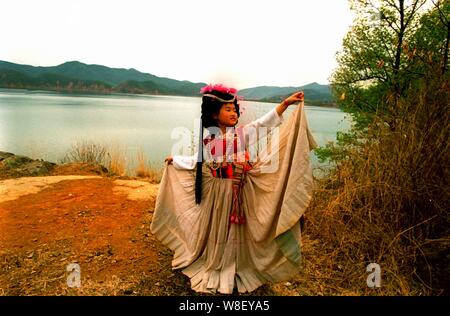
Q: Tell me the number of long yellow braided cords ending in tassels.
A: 0